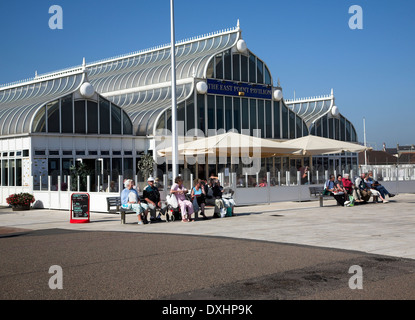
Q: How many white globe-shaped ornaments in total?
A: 5